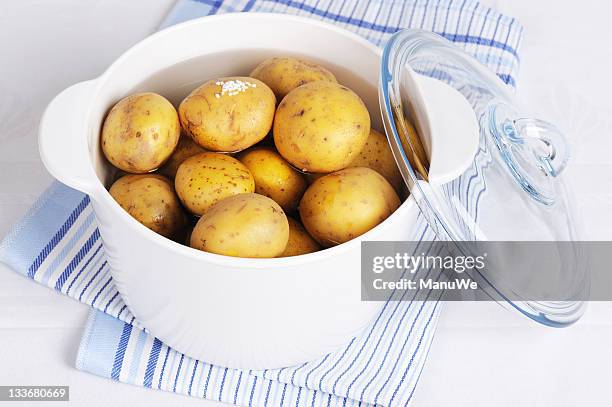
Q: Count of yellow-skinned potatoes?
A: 12